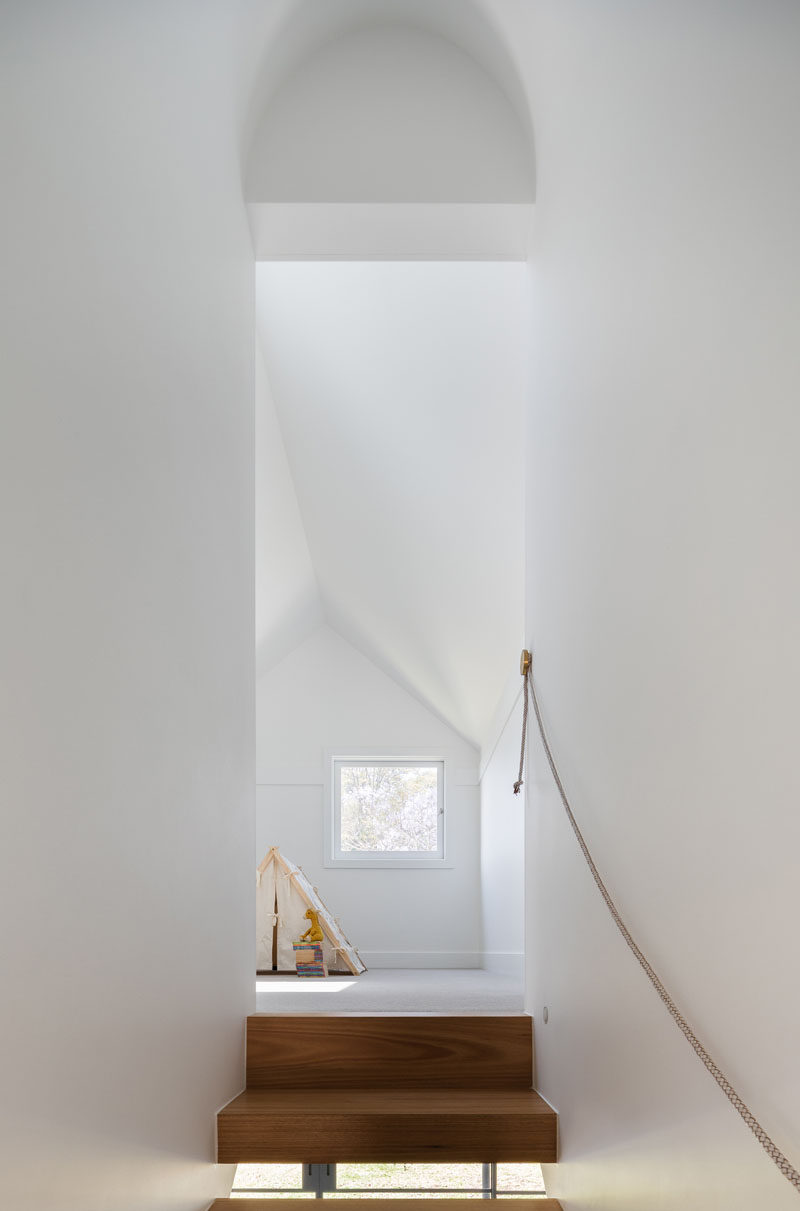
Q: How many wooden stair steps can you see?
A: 3